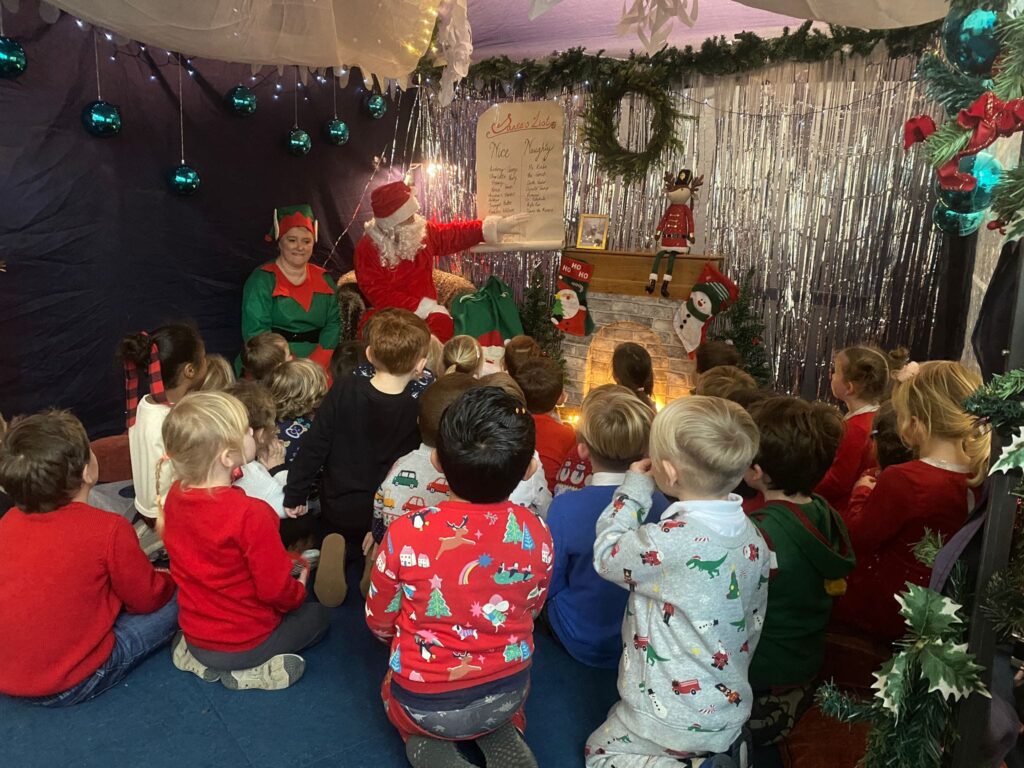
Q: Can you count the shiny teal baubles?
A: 10